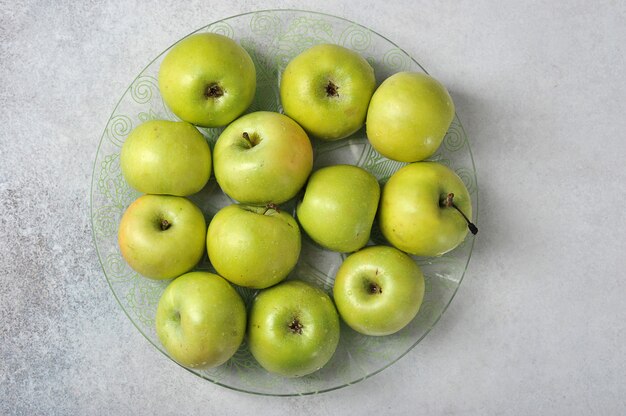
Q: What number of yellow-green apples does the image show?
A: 12